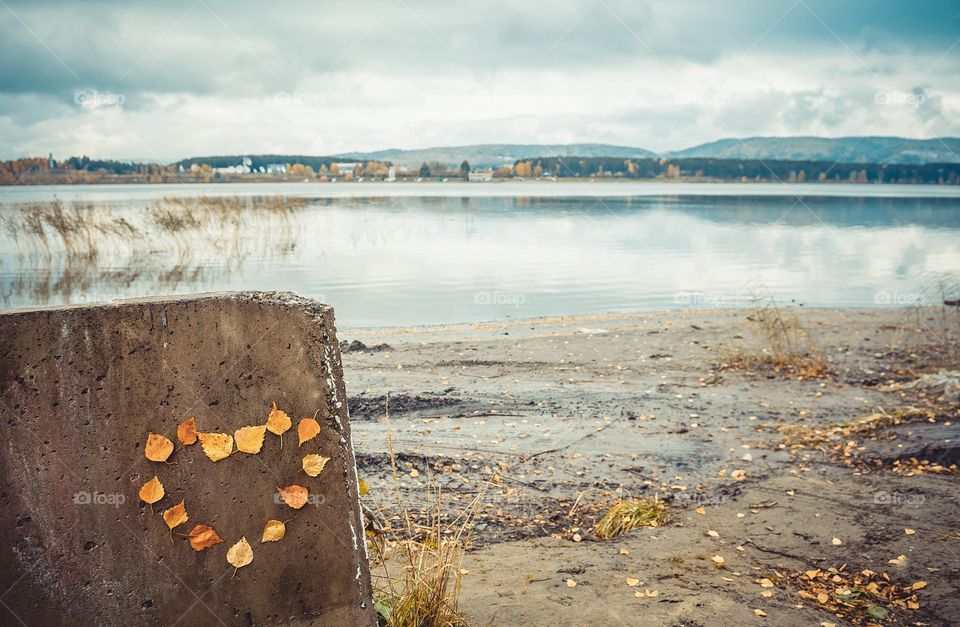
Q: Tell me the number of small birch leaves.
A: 13